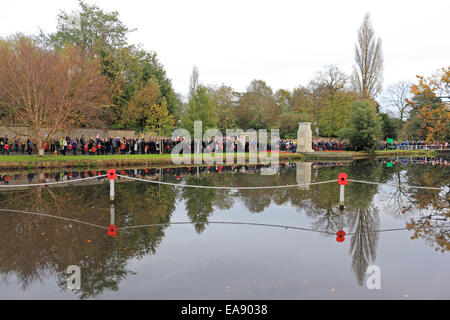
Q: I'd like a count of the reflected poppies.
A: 2